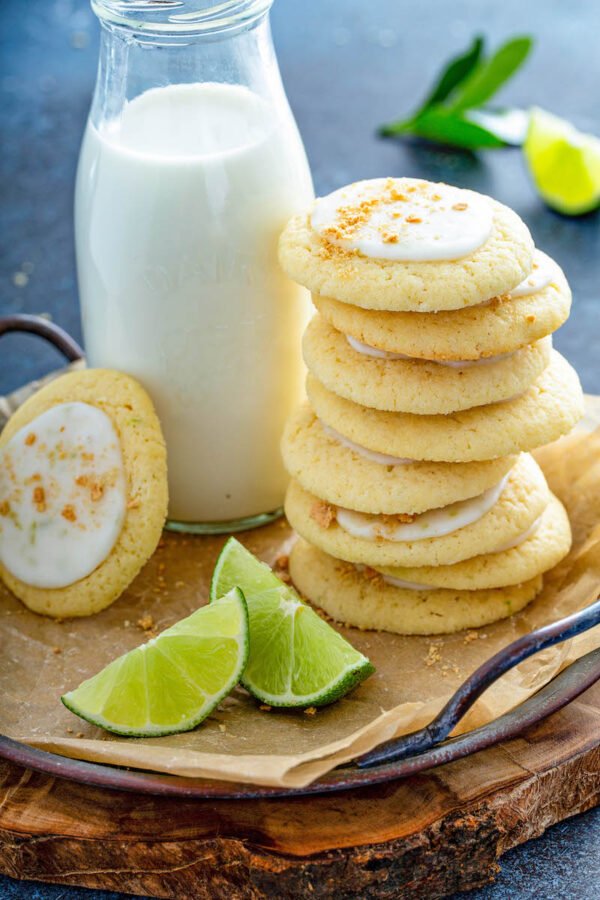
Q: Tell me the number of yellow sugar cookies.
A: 9